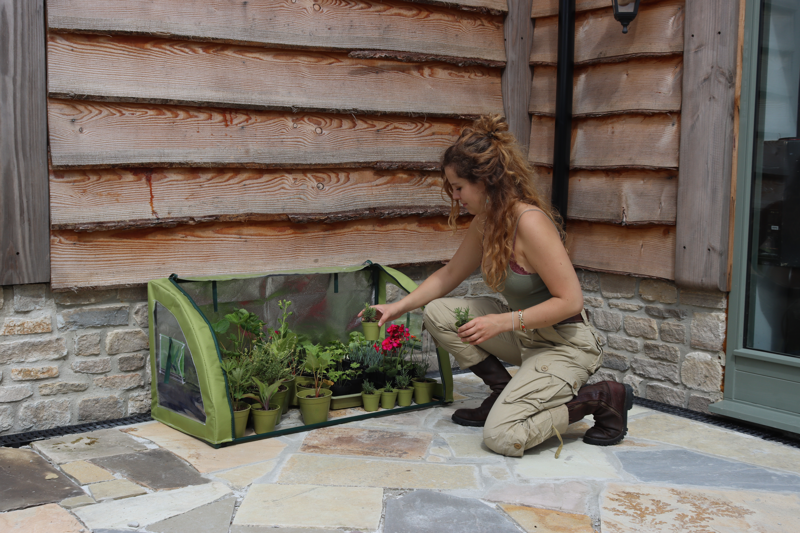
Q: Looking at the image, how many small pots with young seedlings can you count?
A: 5